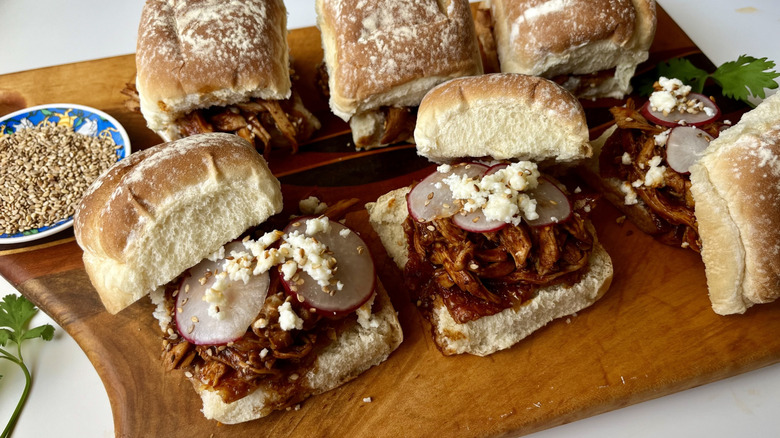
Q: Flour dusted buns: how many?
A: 6